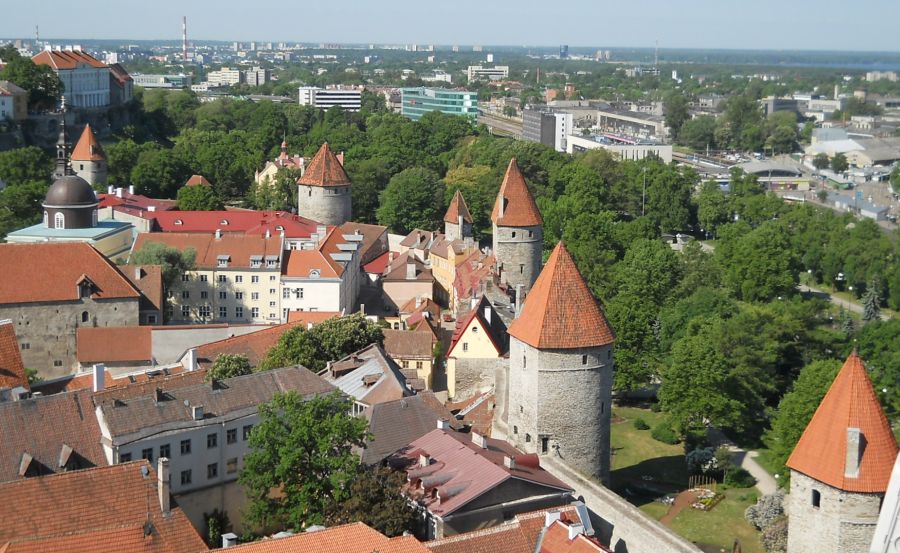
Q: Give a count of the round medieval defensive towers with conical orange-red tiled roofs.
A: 6